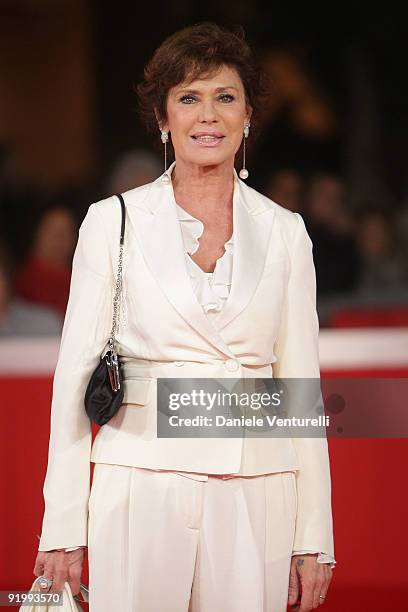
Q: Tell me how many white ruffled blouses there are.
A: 1